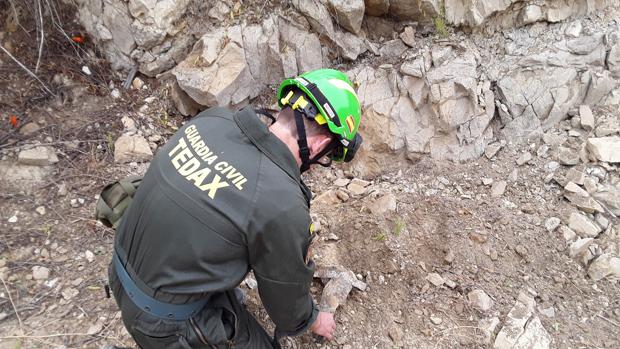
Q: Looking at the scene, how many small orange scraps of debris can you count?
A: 2